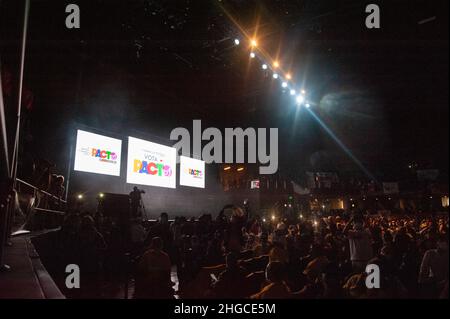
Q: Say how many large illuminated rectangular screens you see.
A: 3